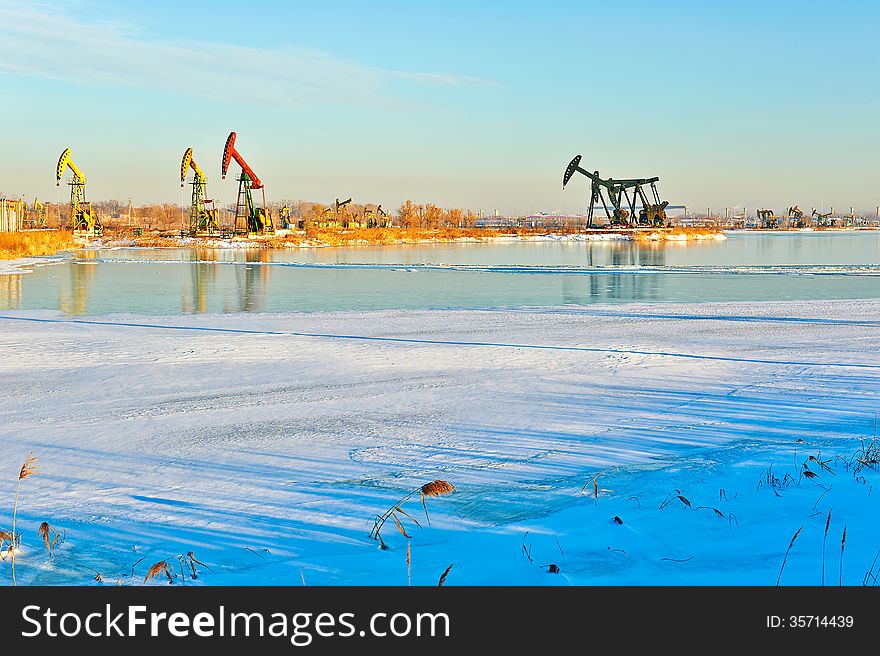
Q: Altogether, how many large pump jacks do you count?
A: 4